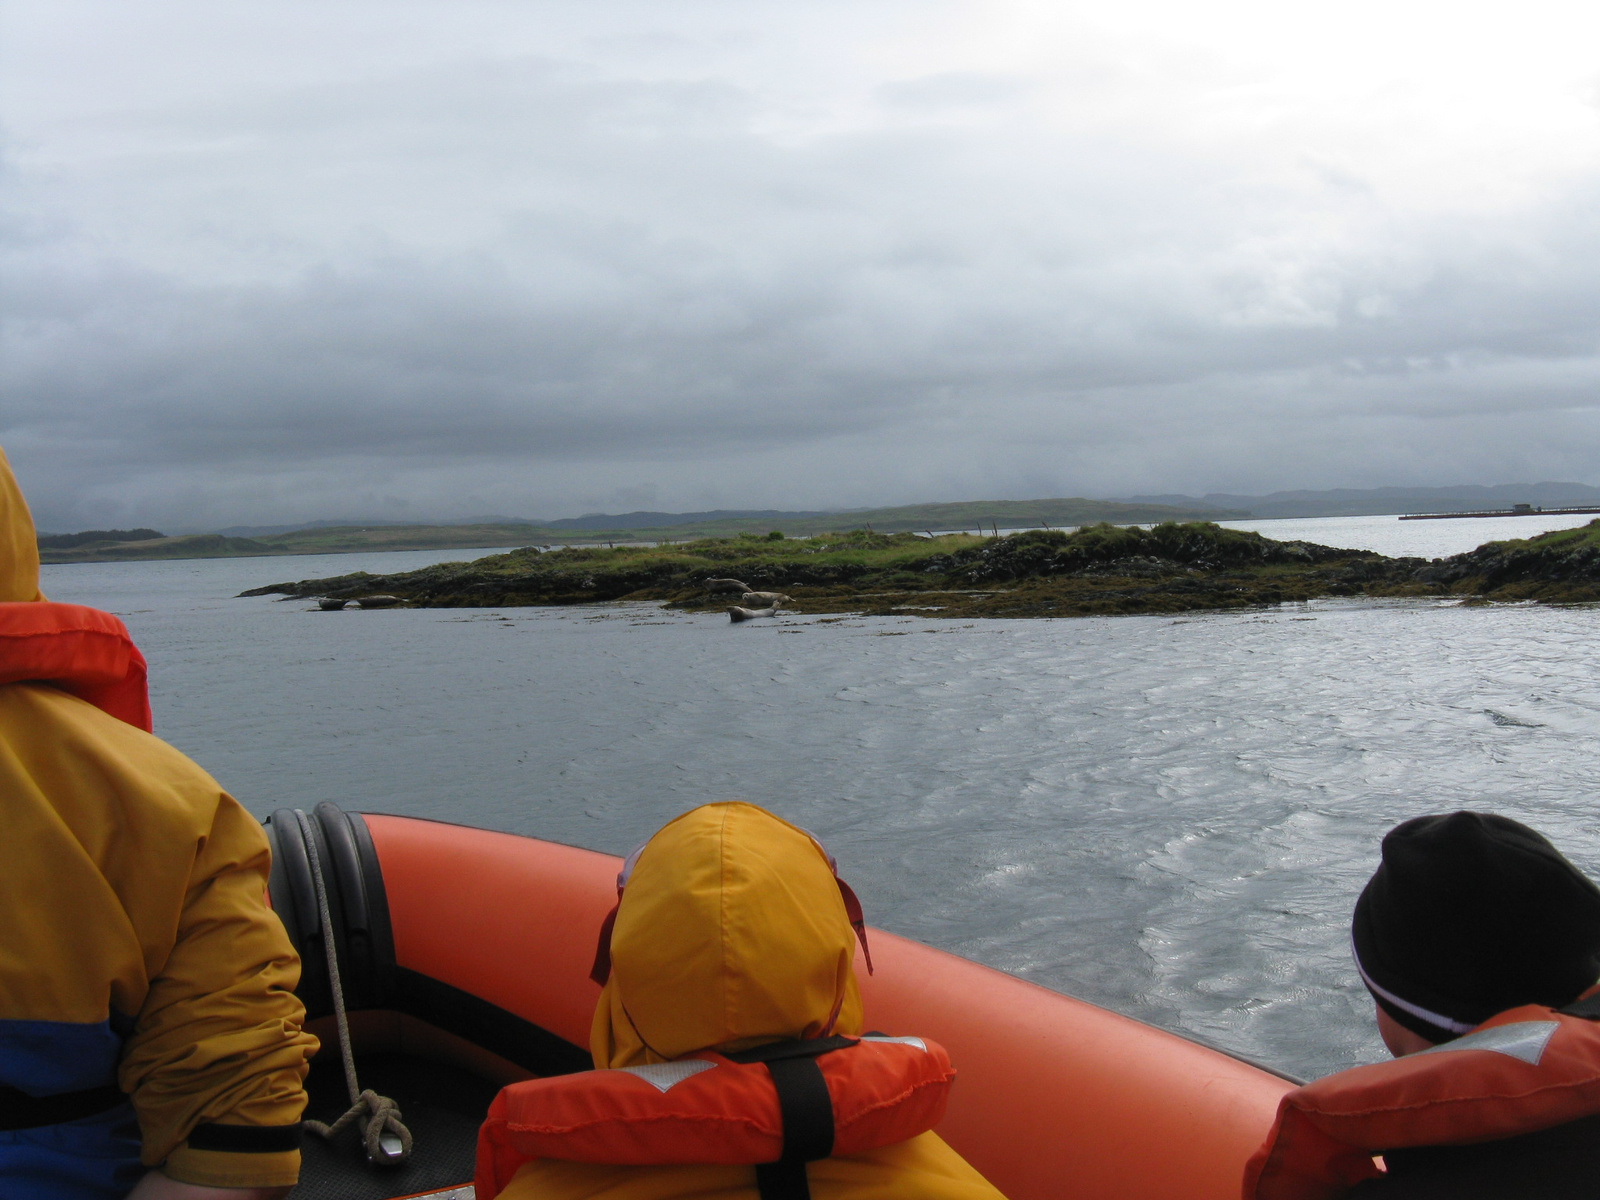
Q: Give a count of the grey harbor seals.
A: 5